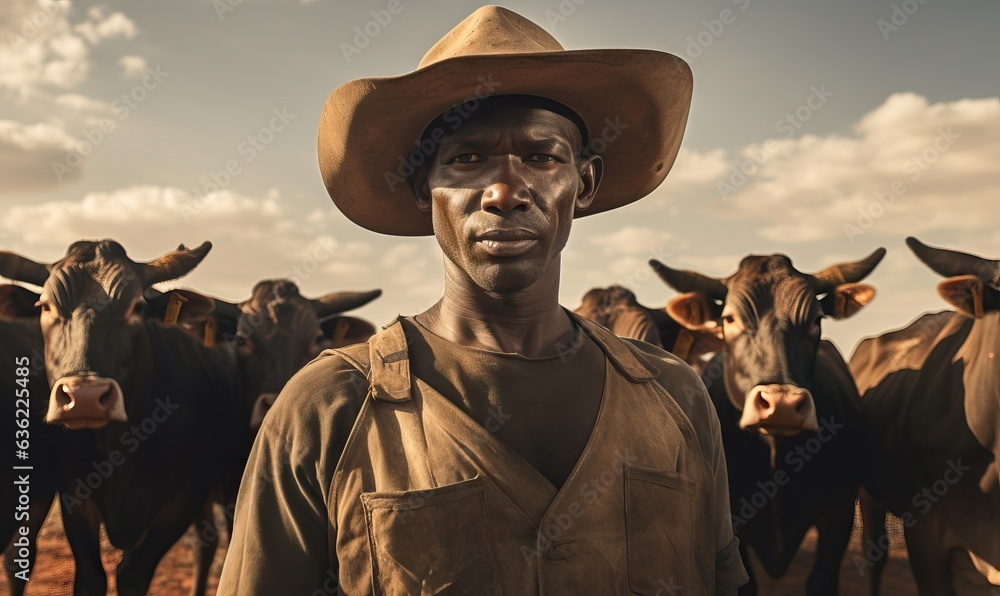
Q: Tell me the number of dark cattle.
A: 5